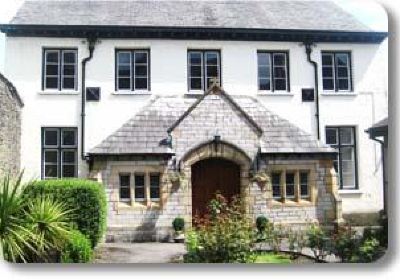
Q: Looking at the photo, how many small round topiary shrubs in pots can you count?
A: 2